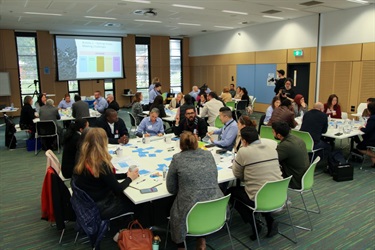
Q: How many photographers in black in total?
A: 2